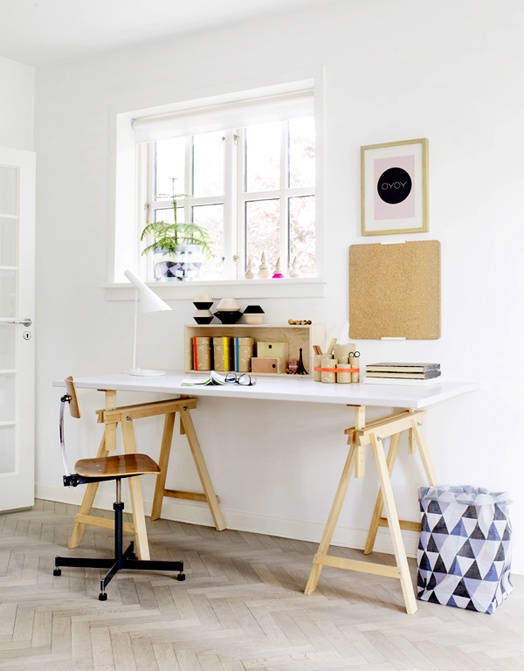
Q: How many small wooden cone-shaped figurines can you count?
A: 4